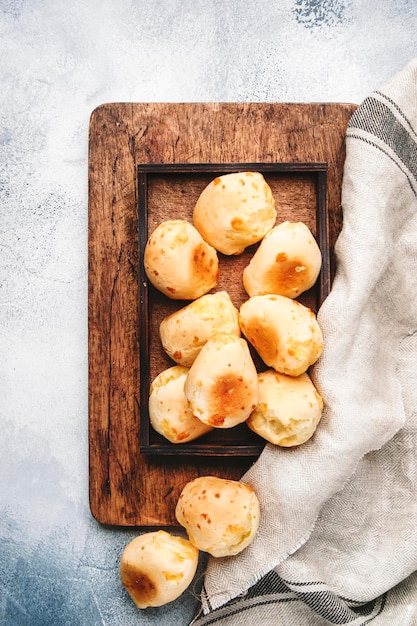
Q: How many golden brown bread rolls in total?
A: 10